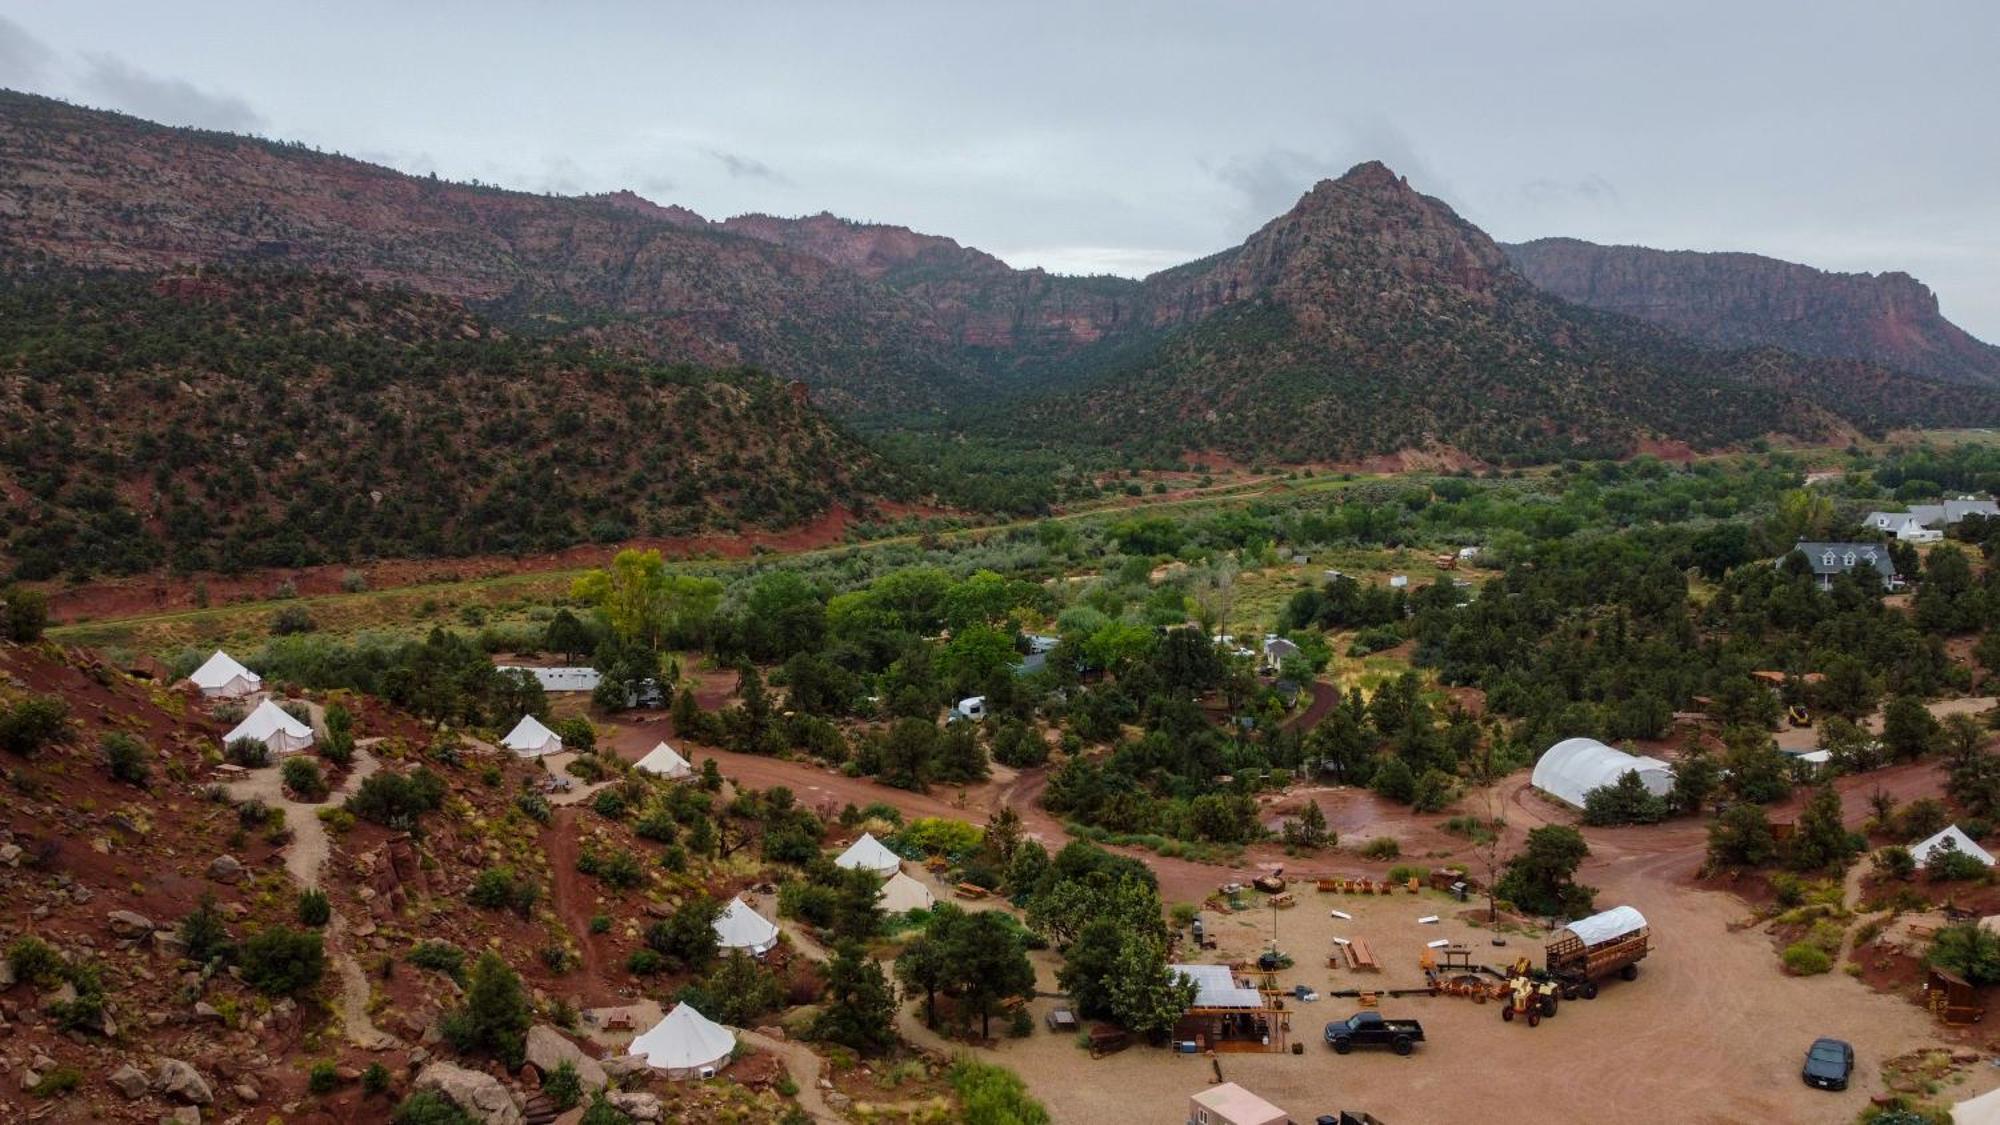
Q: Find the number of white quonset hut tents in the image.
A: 1